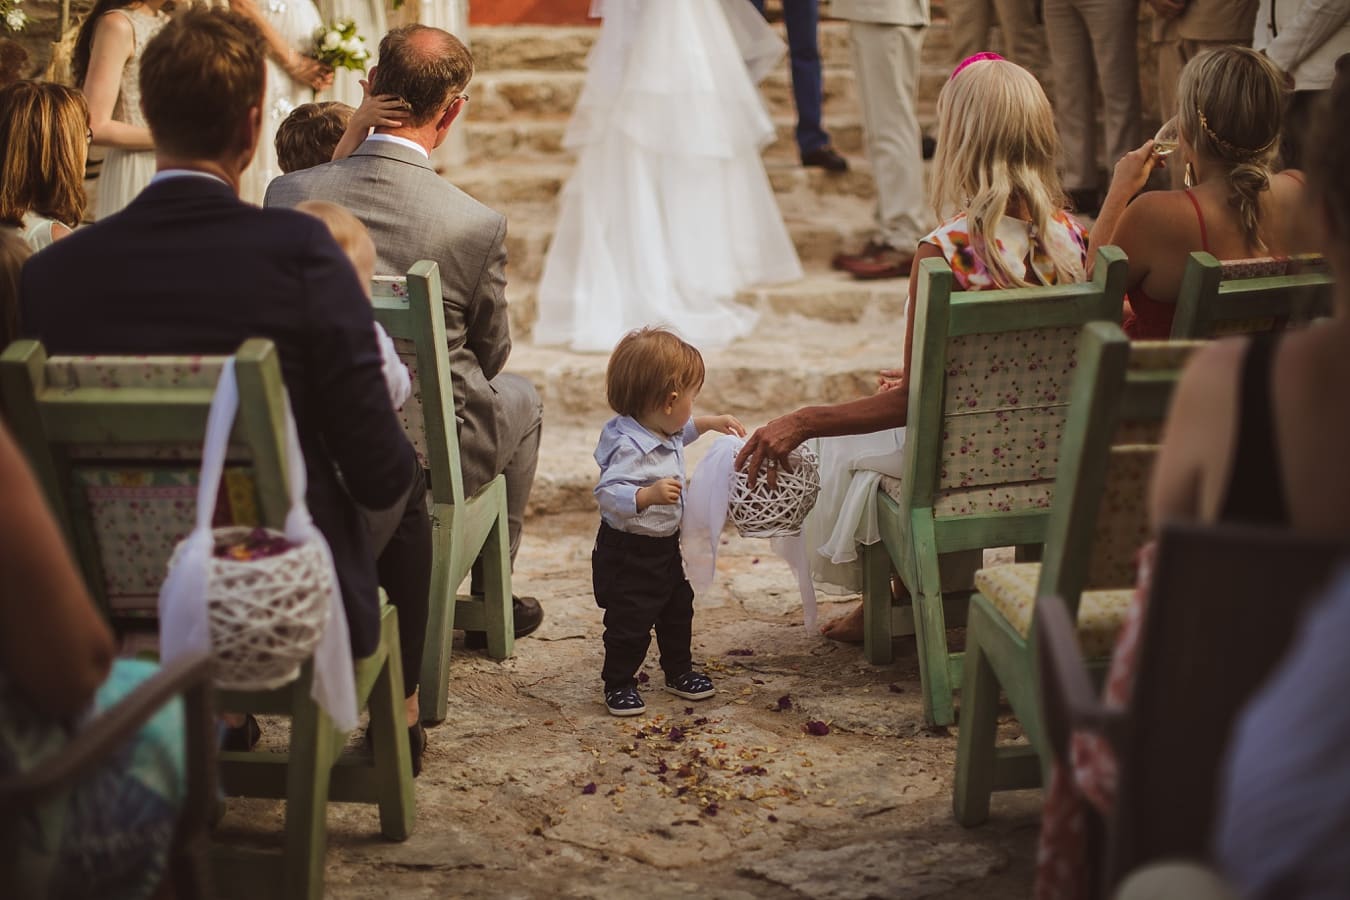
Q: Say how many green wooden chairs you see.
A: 5